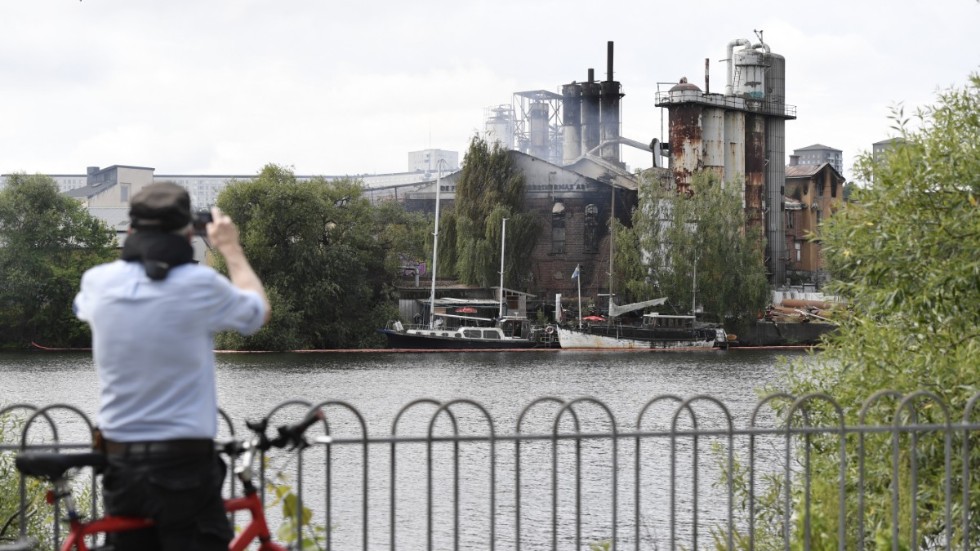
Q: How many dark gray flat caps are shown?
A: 1